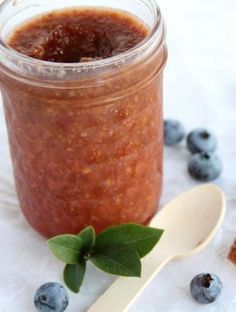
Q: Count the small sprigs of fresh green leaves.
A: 1